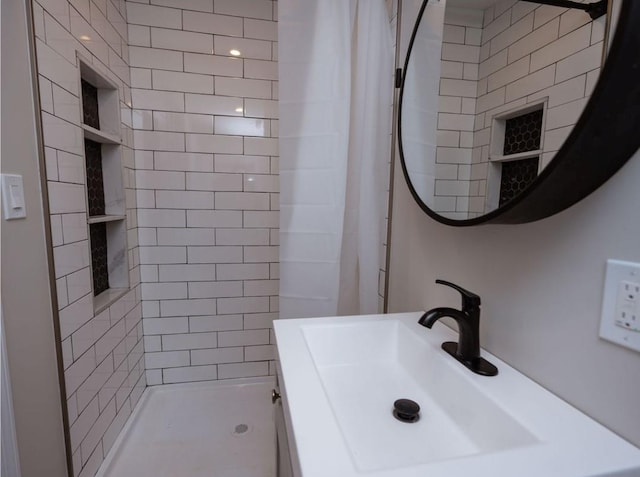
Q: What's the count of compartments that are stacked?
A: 3